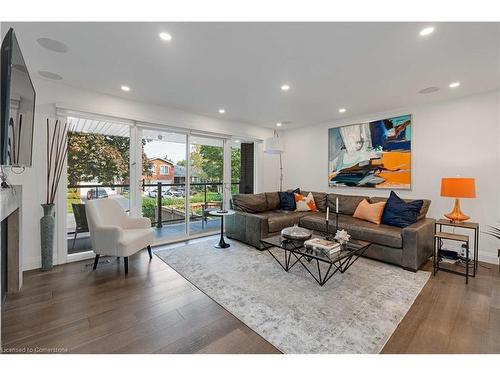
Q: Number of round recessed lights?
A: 8